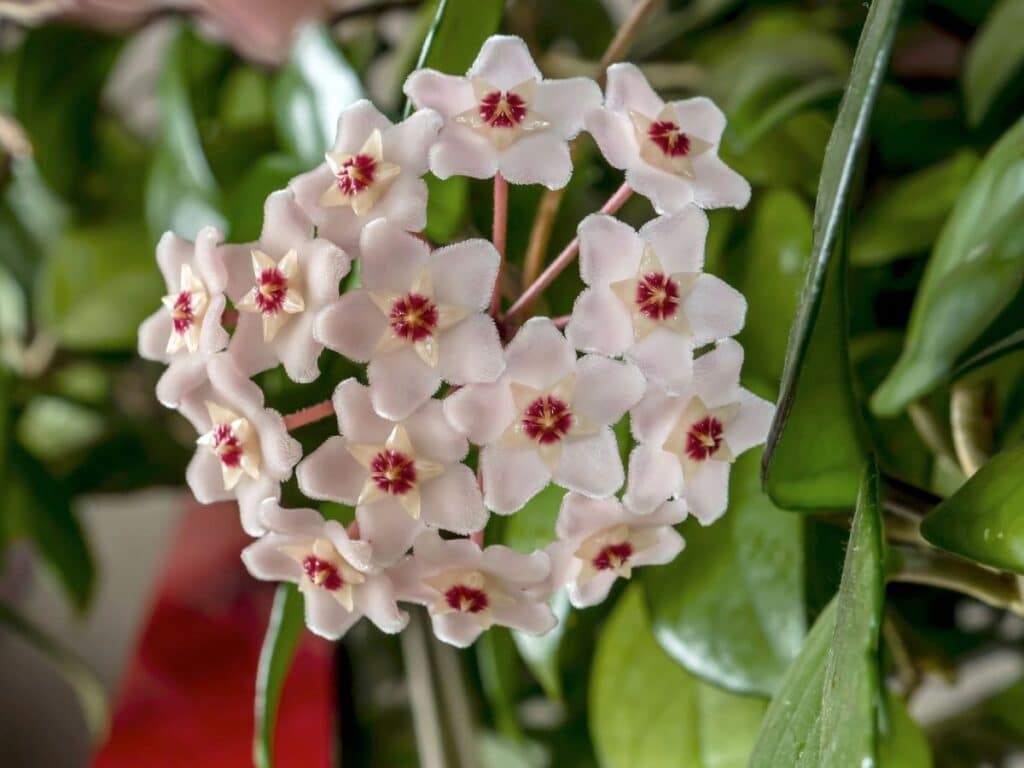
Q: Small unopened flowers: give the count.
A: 0